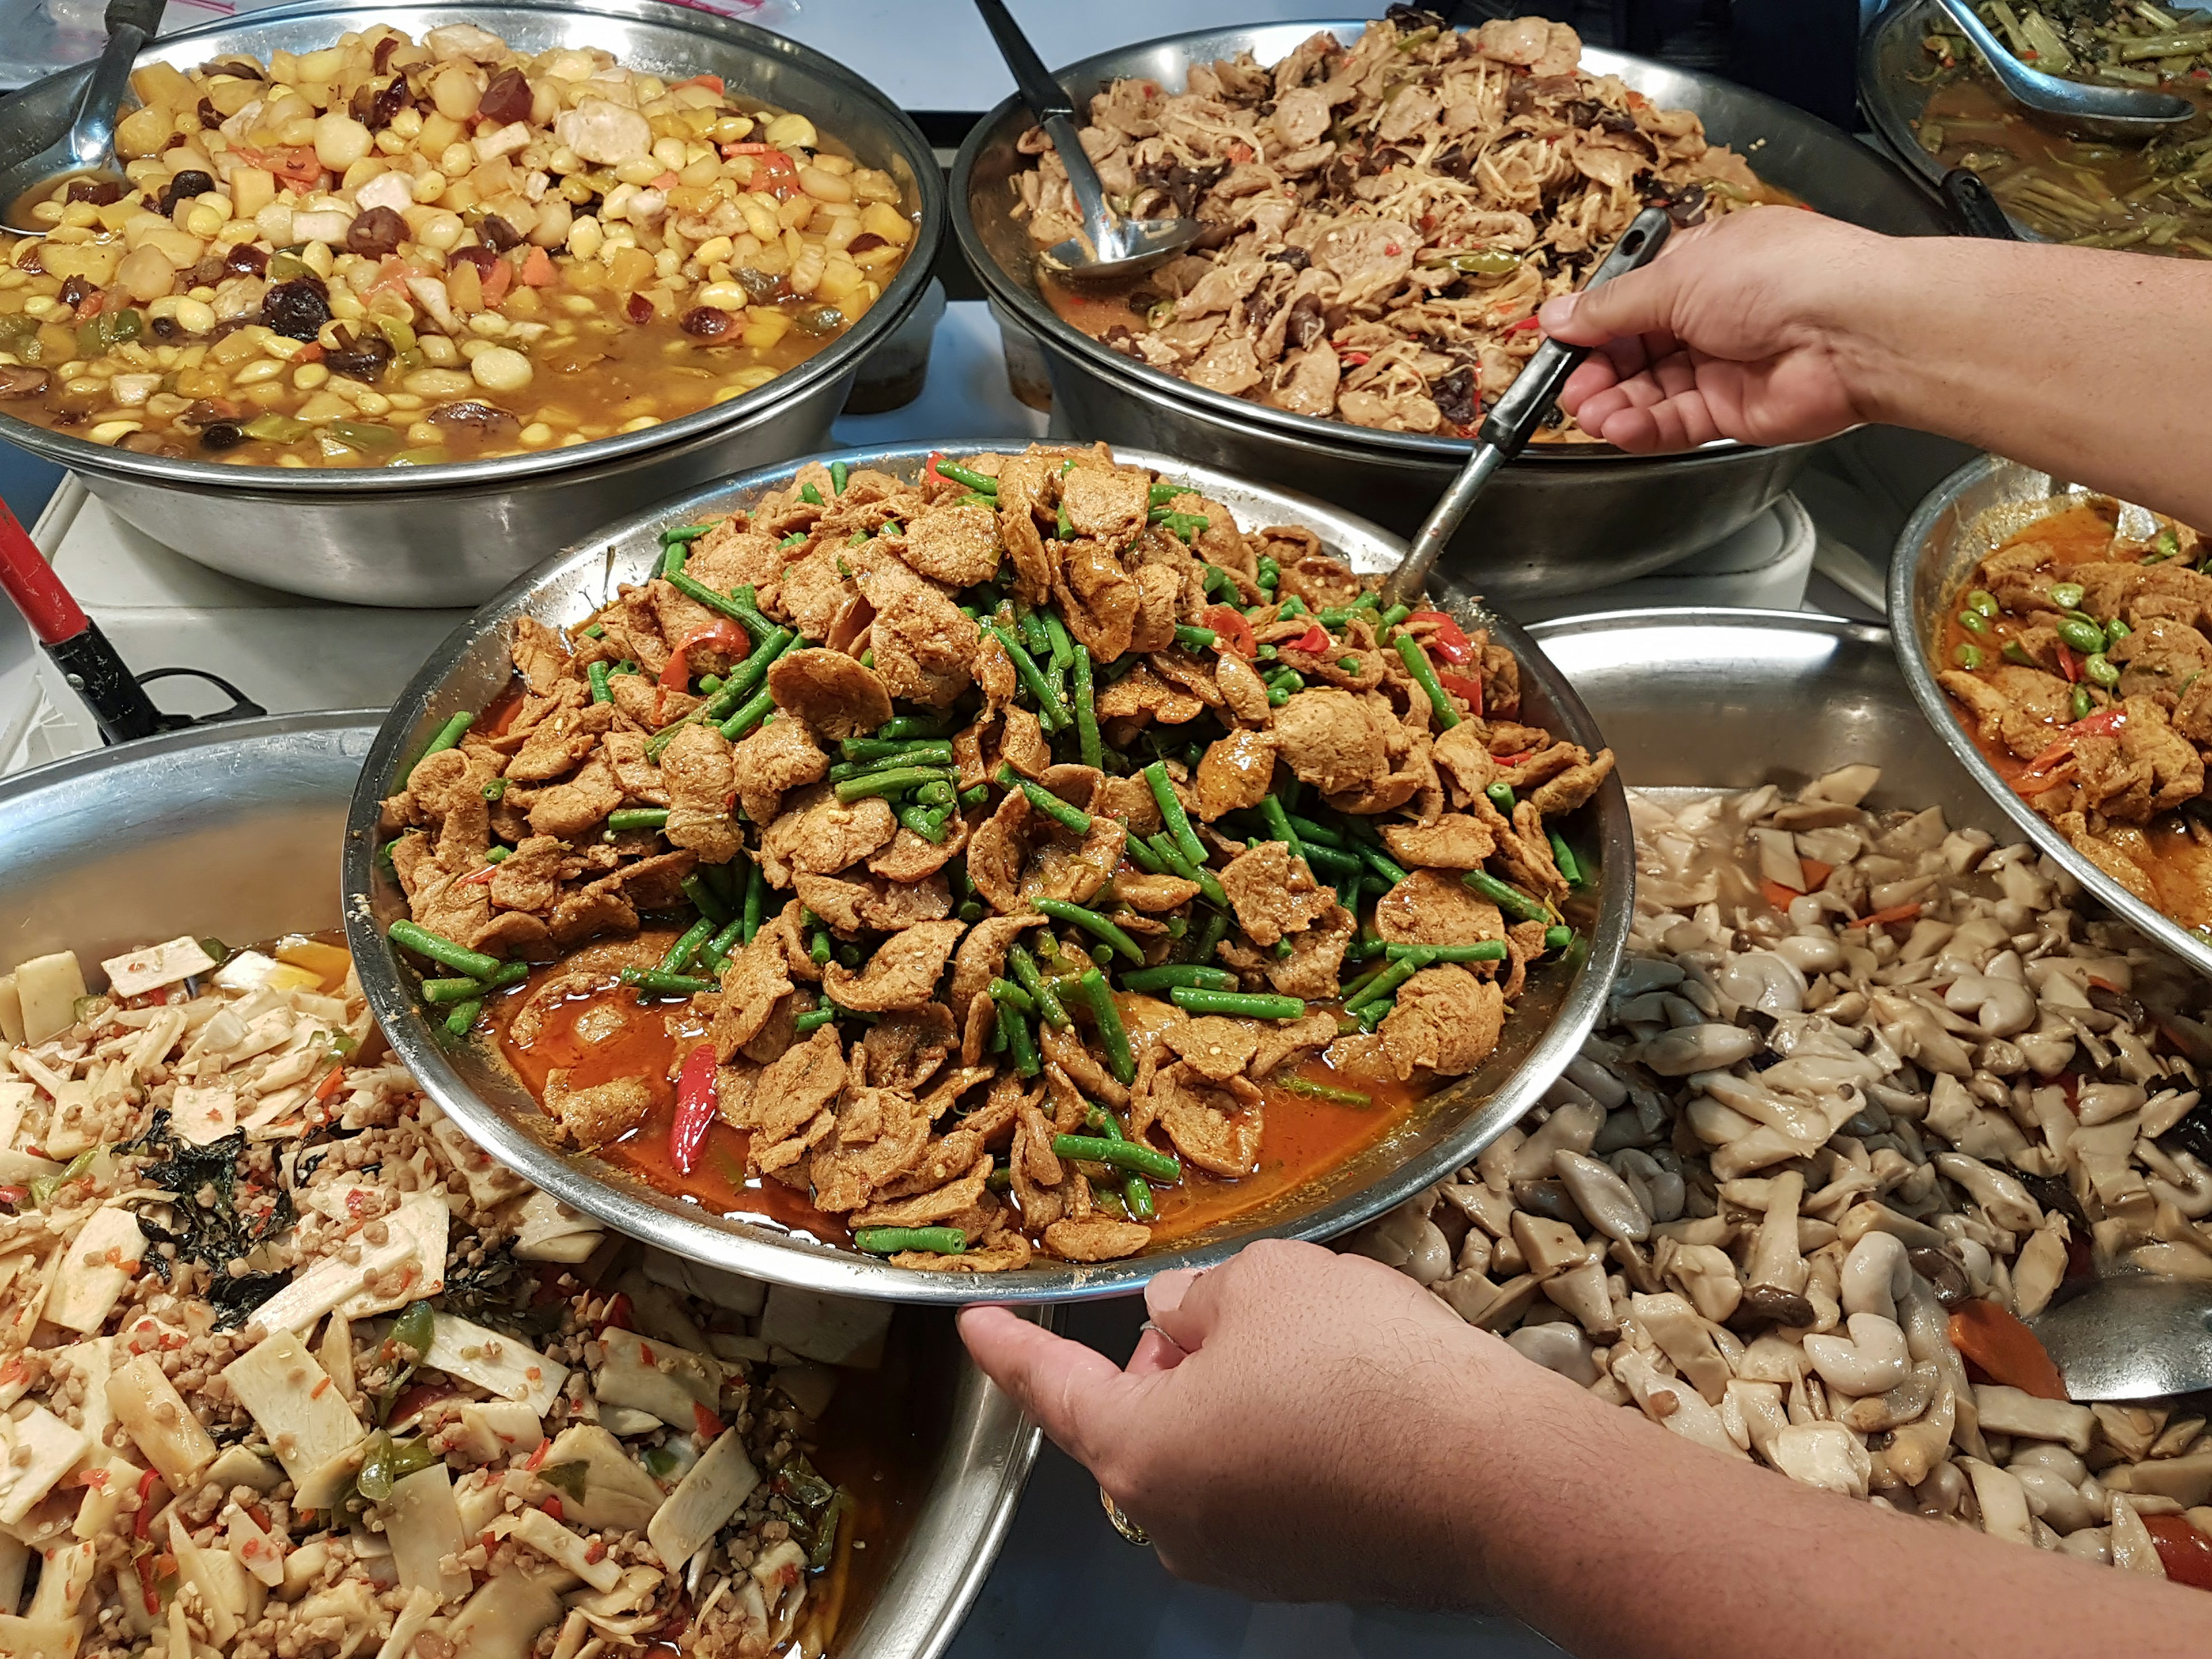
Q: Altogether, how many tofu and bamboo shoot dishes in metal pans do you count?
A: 1